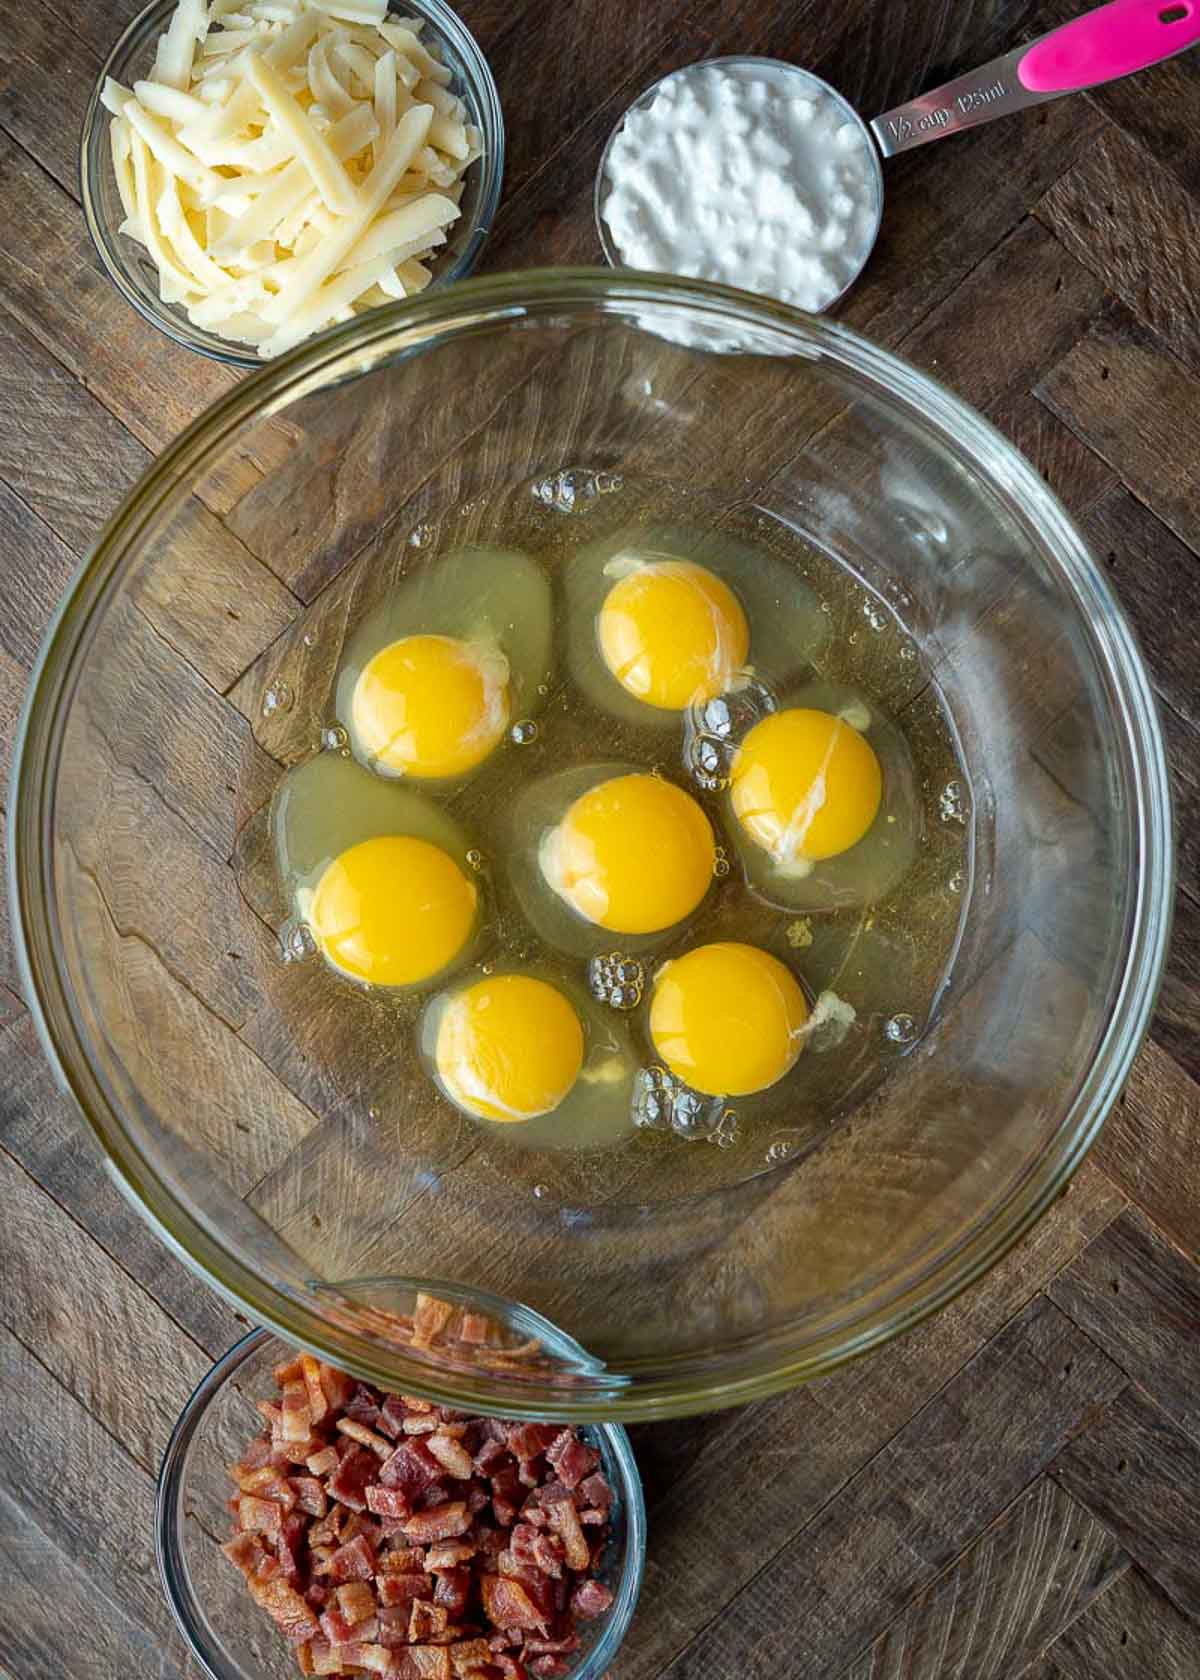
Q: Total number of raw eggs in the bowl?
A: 7